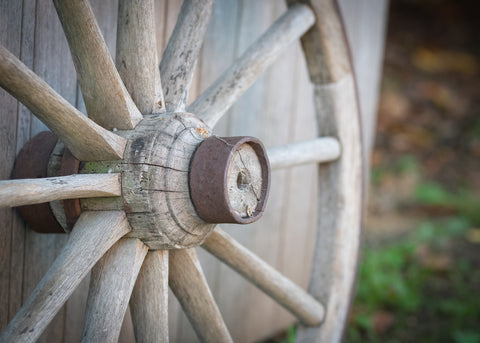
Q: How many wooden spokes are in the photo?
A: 12